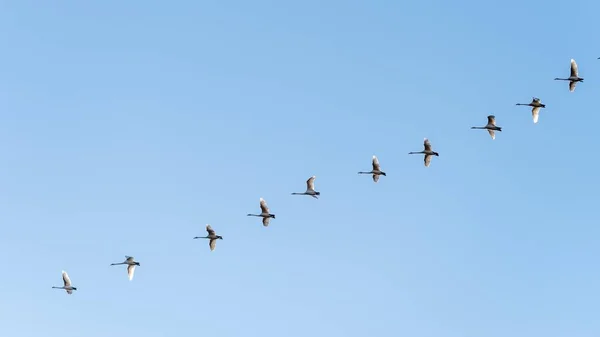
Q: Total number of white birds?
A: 10